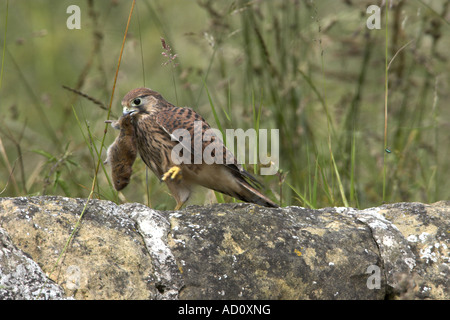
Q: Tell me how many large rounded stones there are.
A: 3